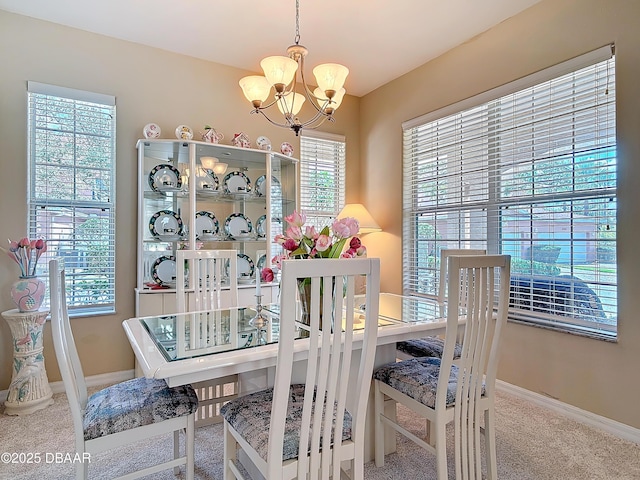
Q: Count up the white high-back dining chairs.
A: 5